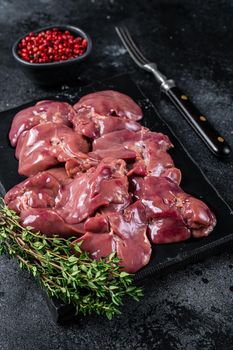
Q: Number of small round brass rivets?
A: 3